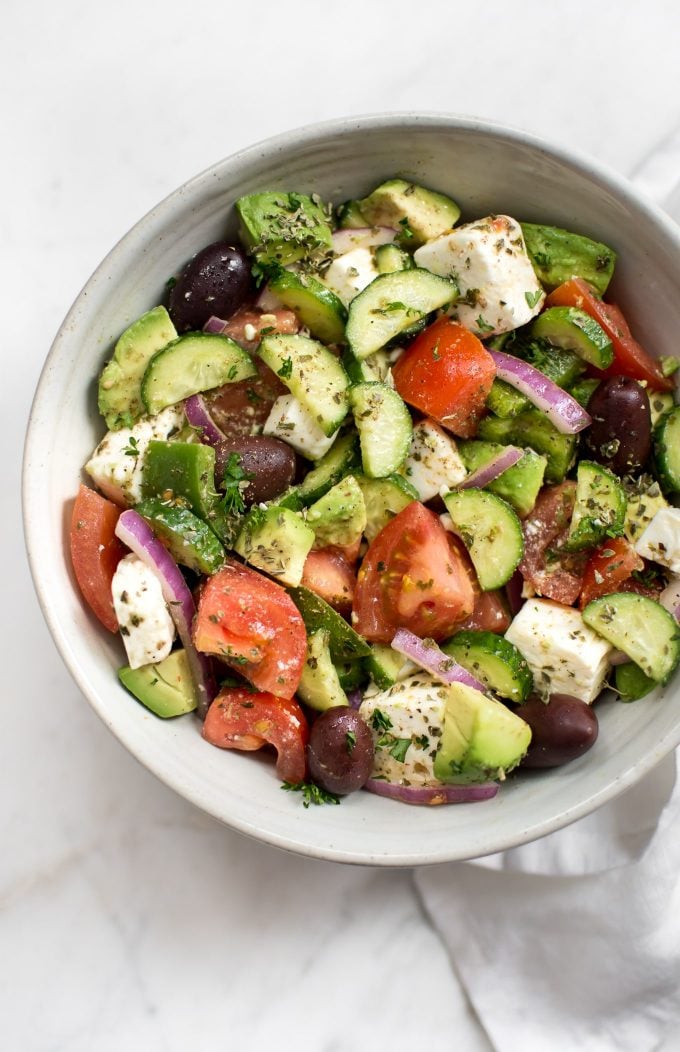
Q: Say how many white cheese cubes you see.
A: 9